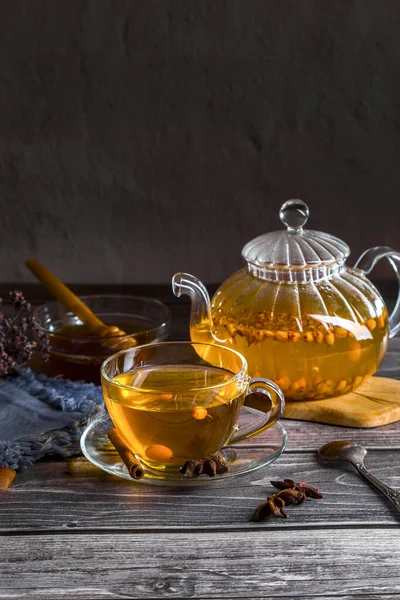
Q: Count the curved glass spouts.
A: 1